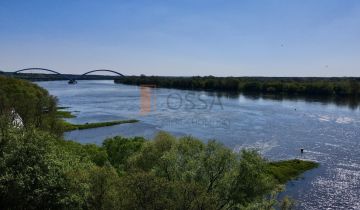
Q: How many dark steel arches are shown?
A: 2